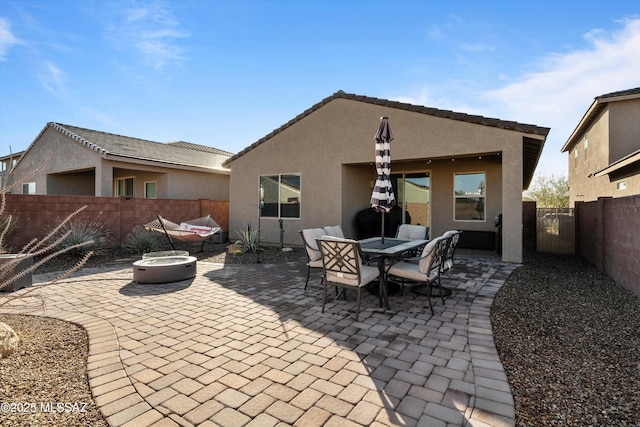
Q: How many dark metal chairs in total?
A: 6